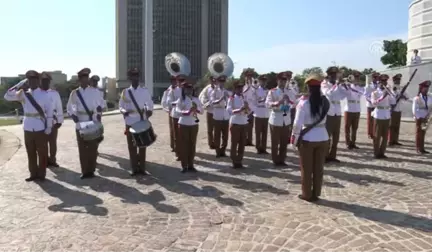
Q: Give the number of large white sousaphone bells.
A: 2